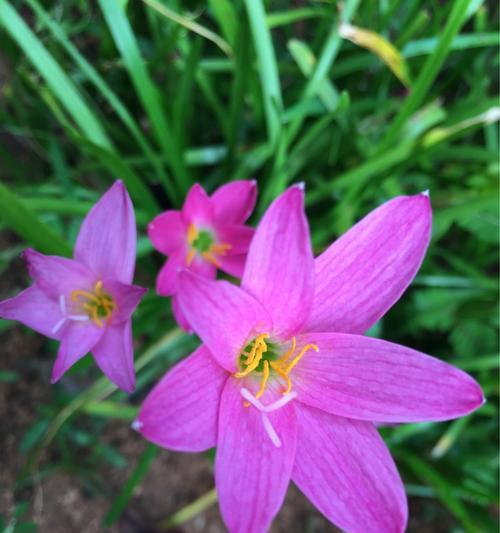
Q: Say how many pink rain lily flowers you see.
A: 3